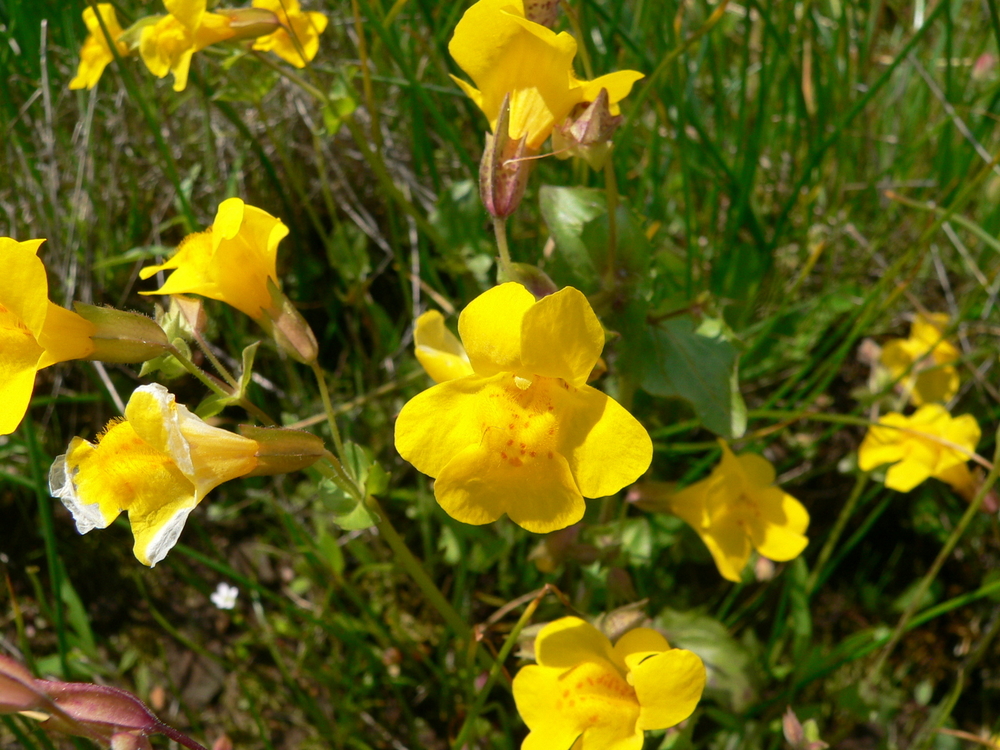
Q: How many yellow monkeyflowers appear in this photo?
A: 13